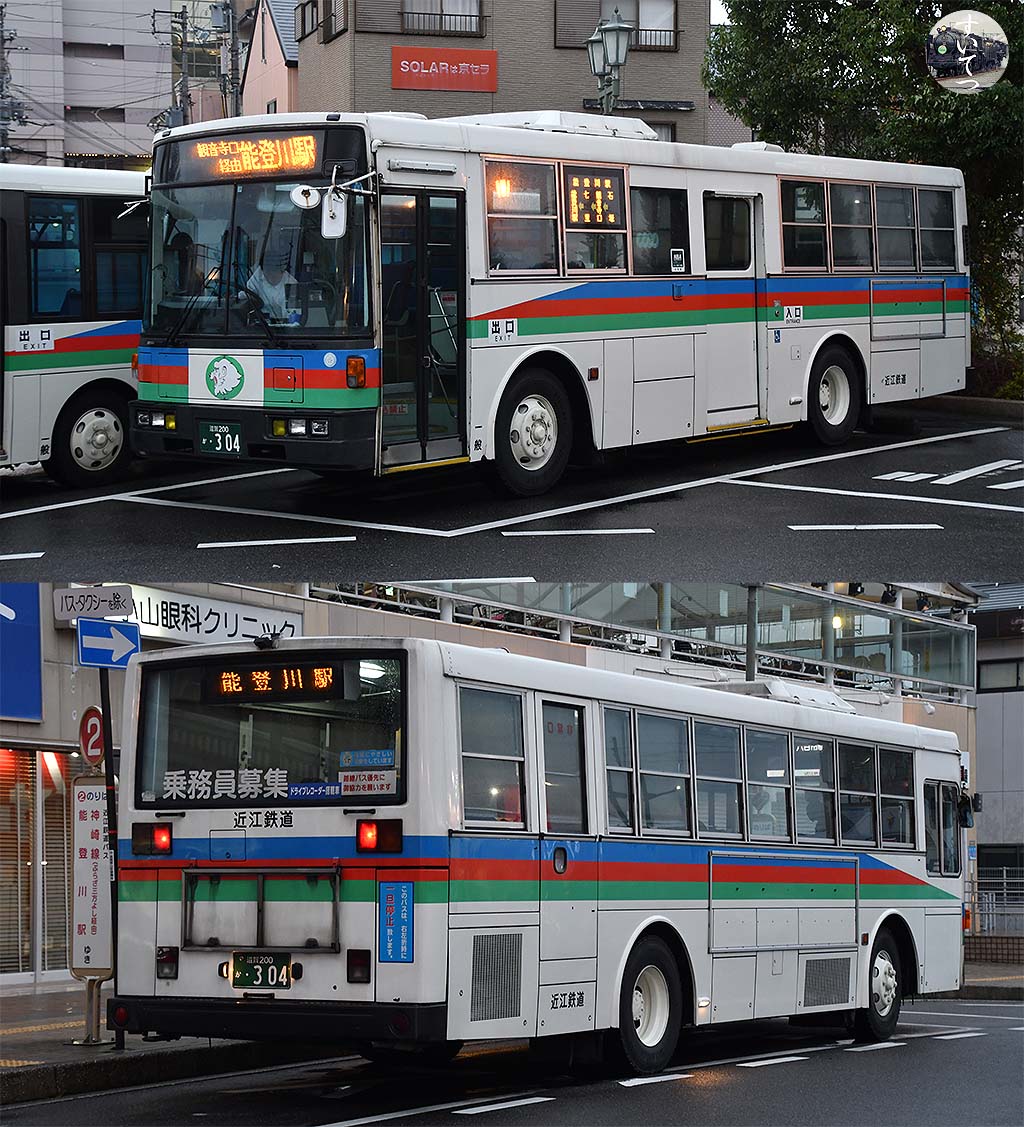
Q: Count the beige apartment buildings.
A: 1